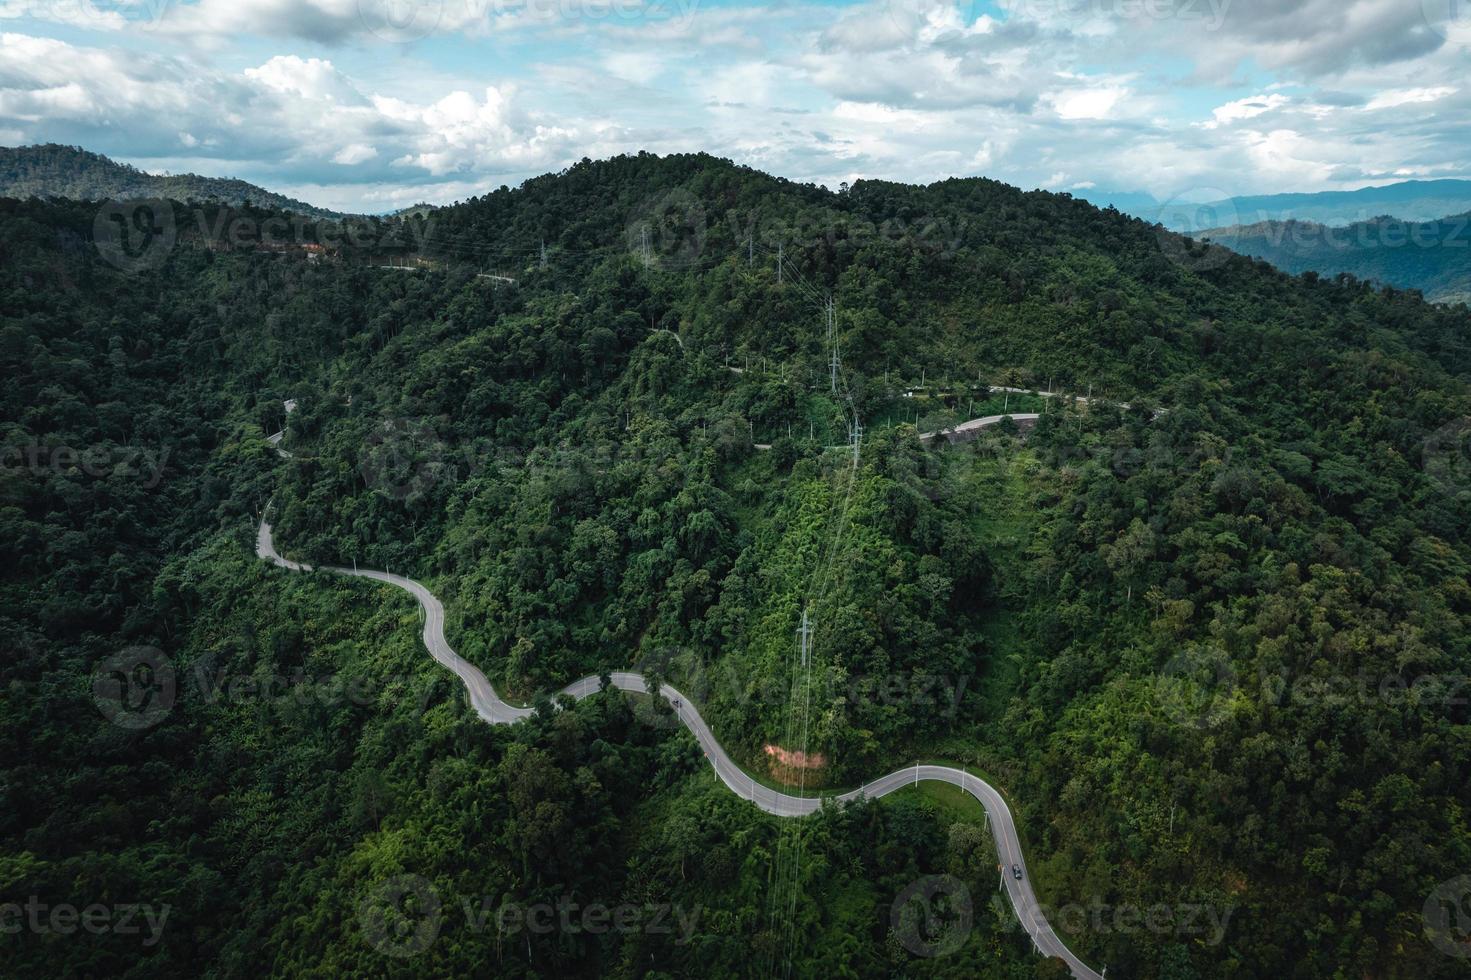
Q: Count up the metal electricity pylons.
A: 8